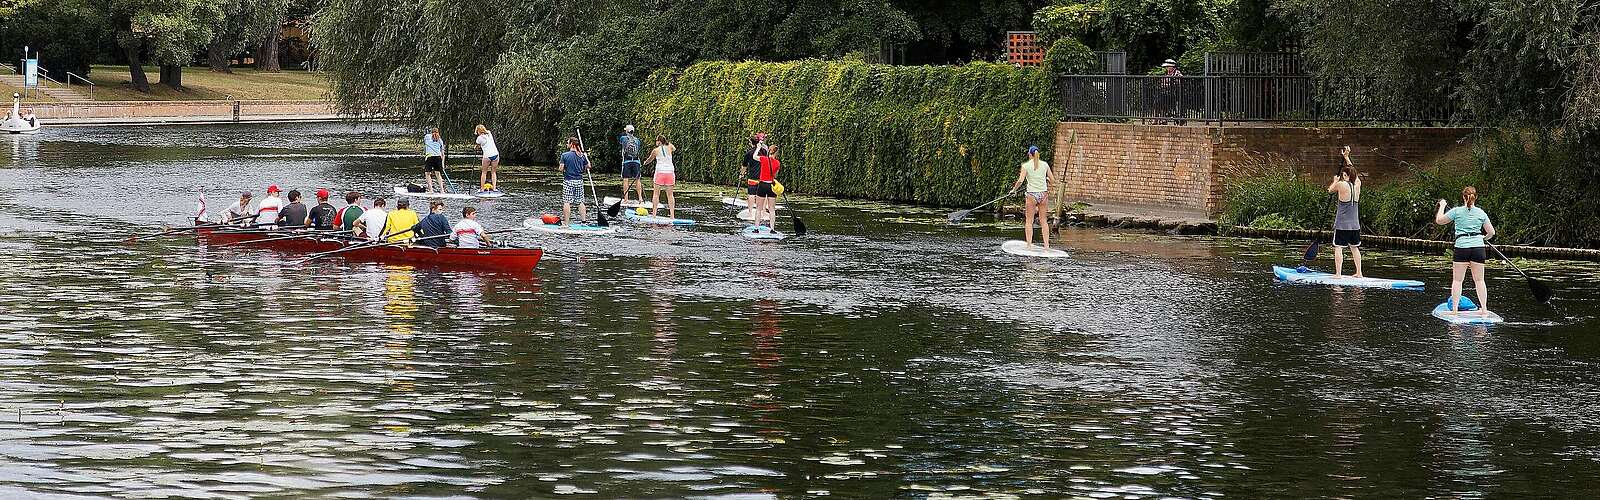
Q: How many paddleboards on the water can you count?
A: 11